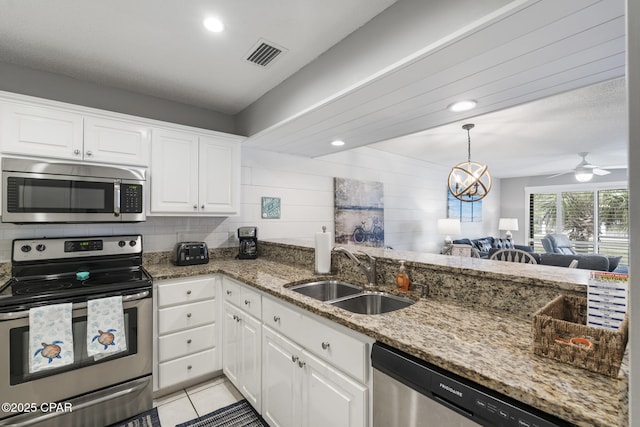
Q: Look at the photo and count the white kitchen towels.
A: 2